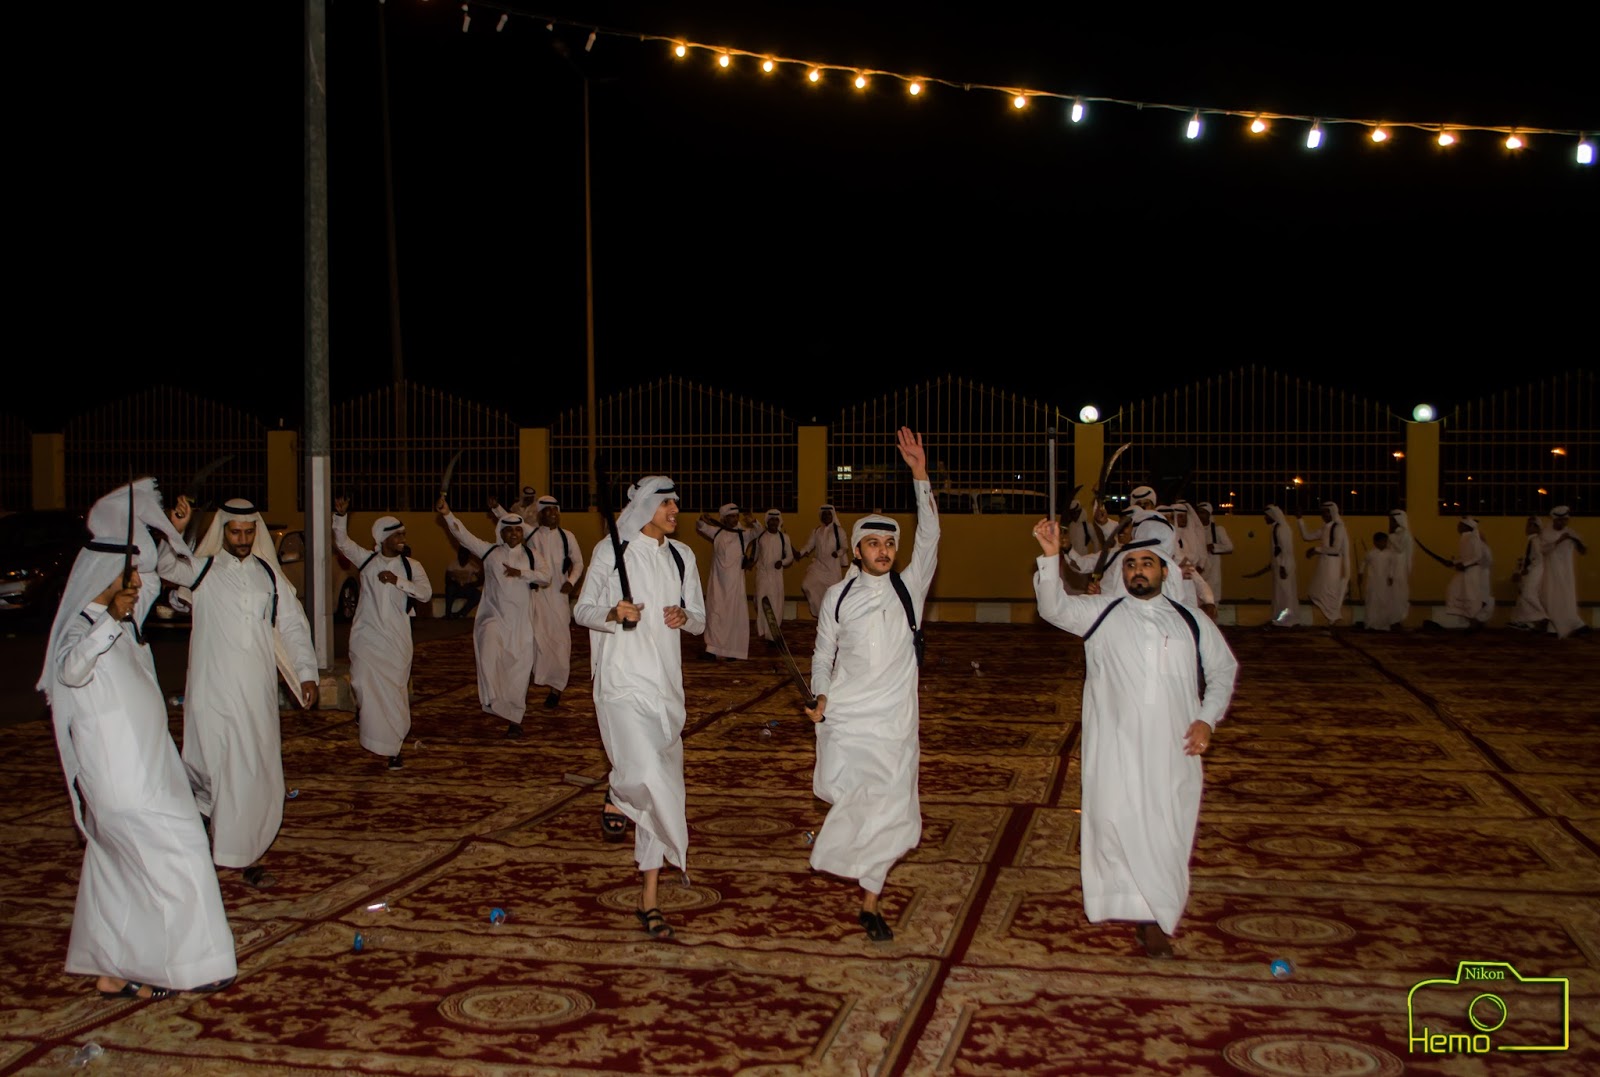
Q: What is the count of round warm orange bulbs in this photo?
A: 11